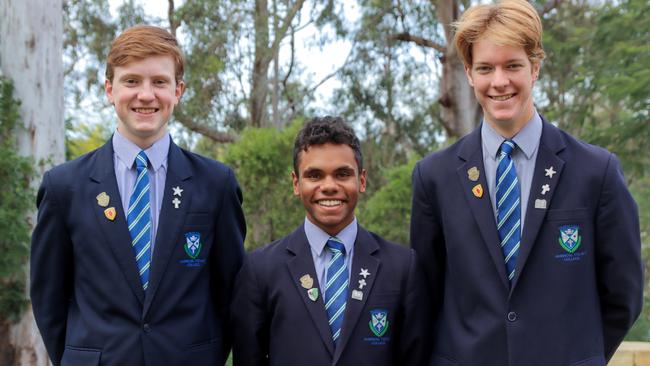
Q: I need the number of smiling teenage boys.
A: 3